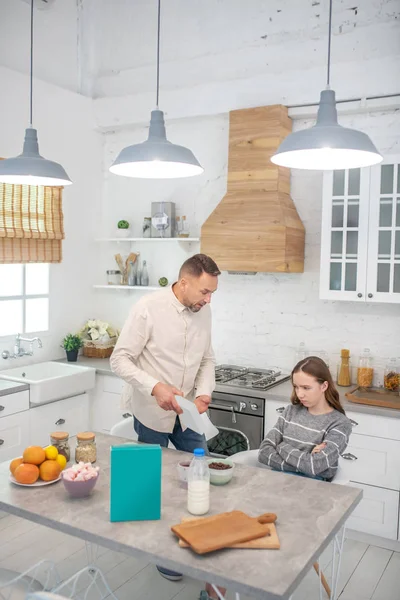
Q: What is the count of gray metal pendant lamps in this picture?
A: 3